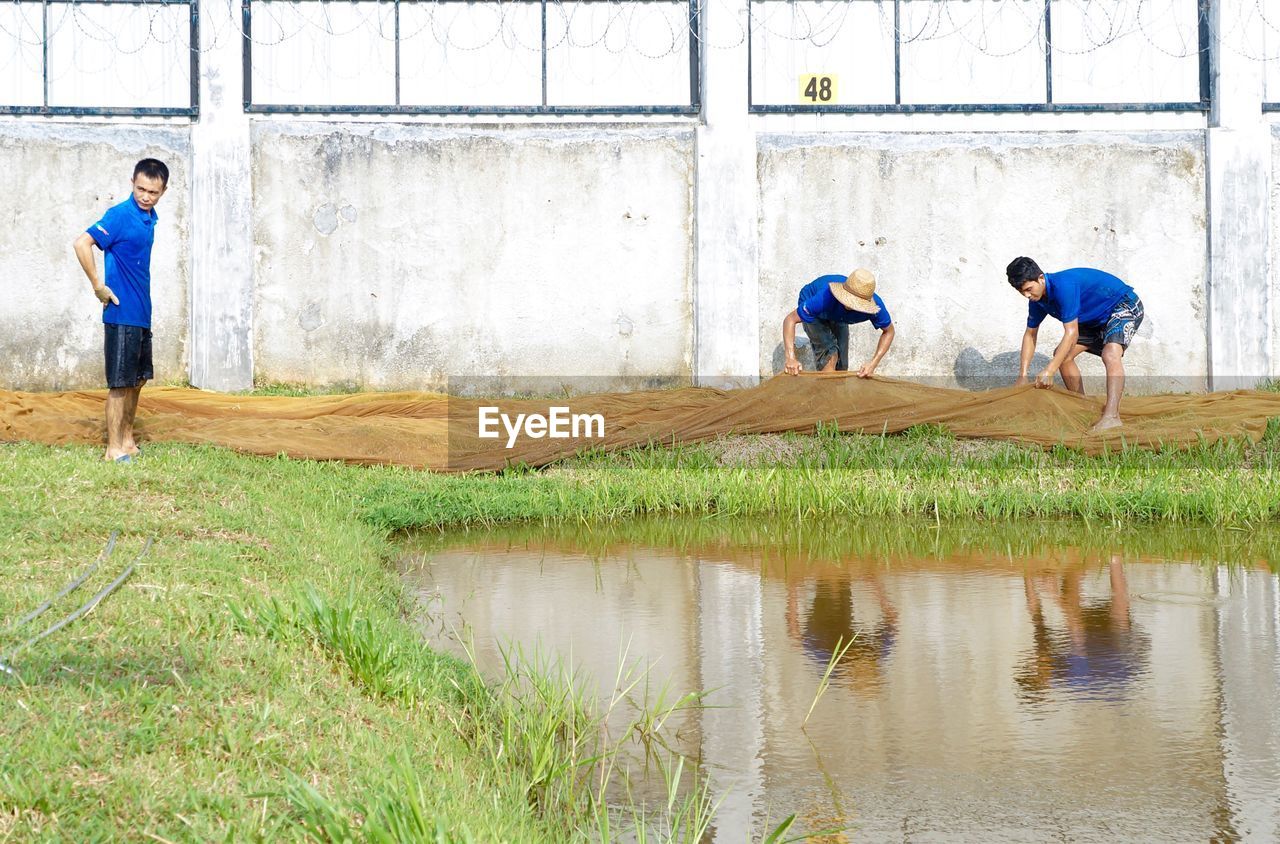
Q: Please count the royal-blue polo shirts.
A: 3